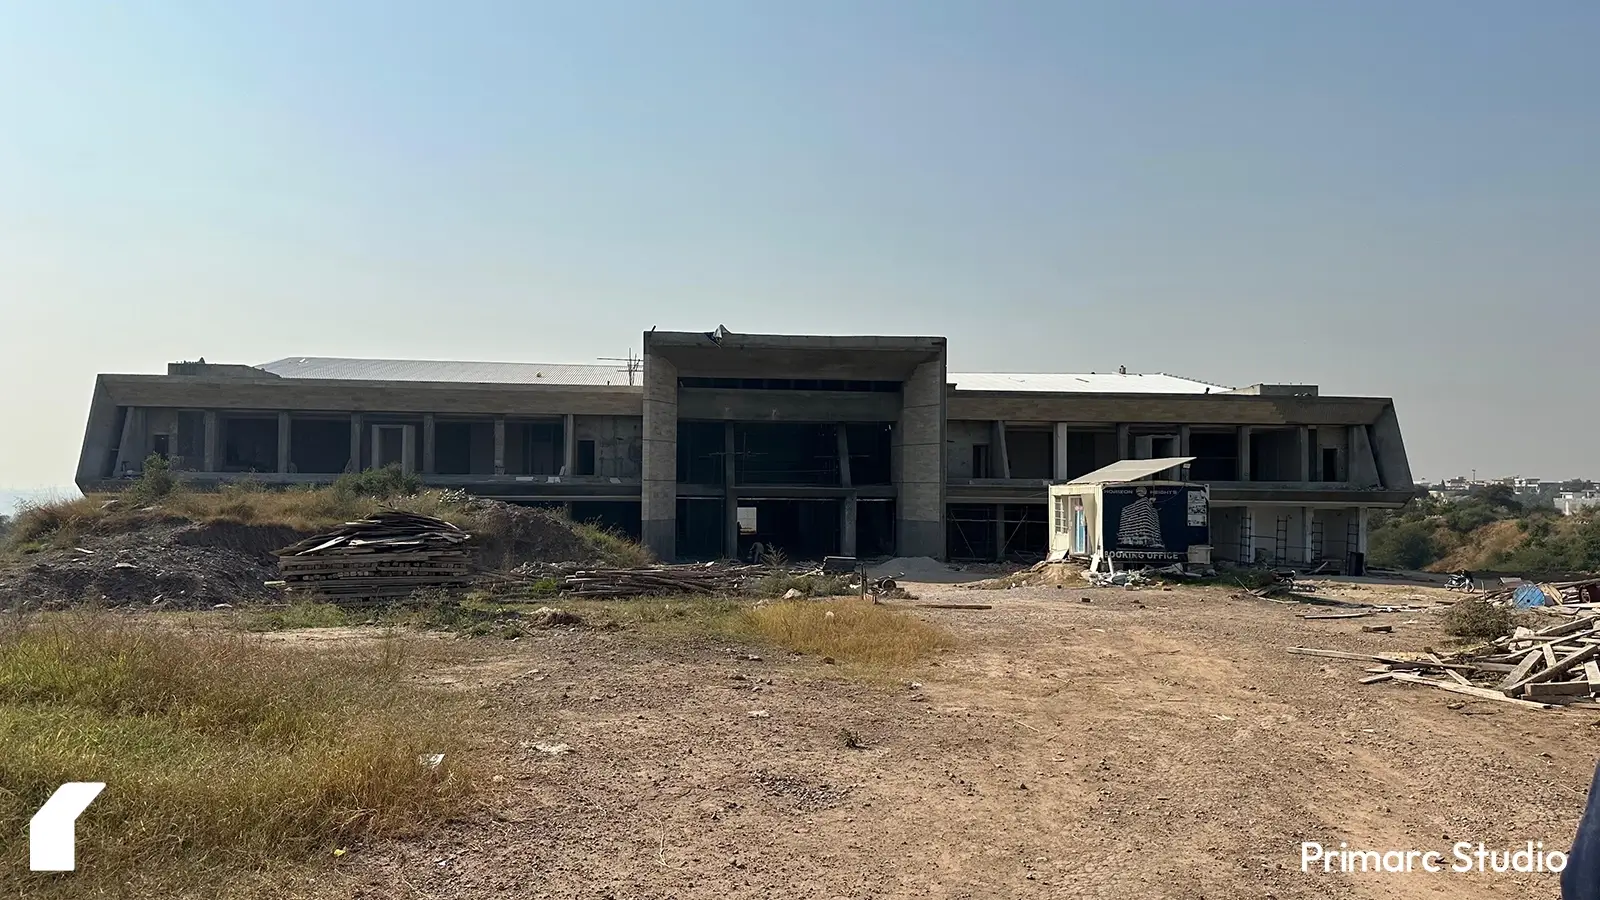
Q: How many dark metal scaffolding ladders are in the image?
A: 4